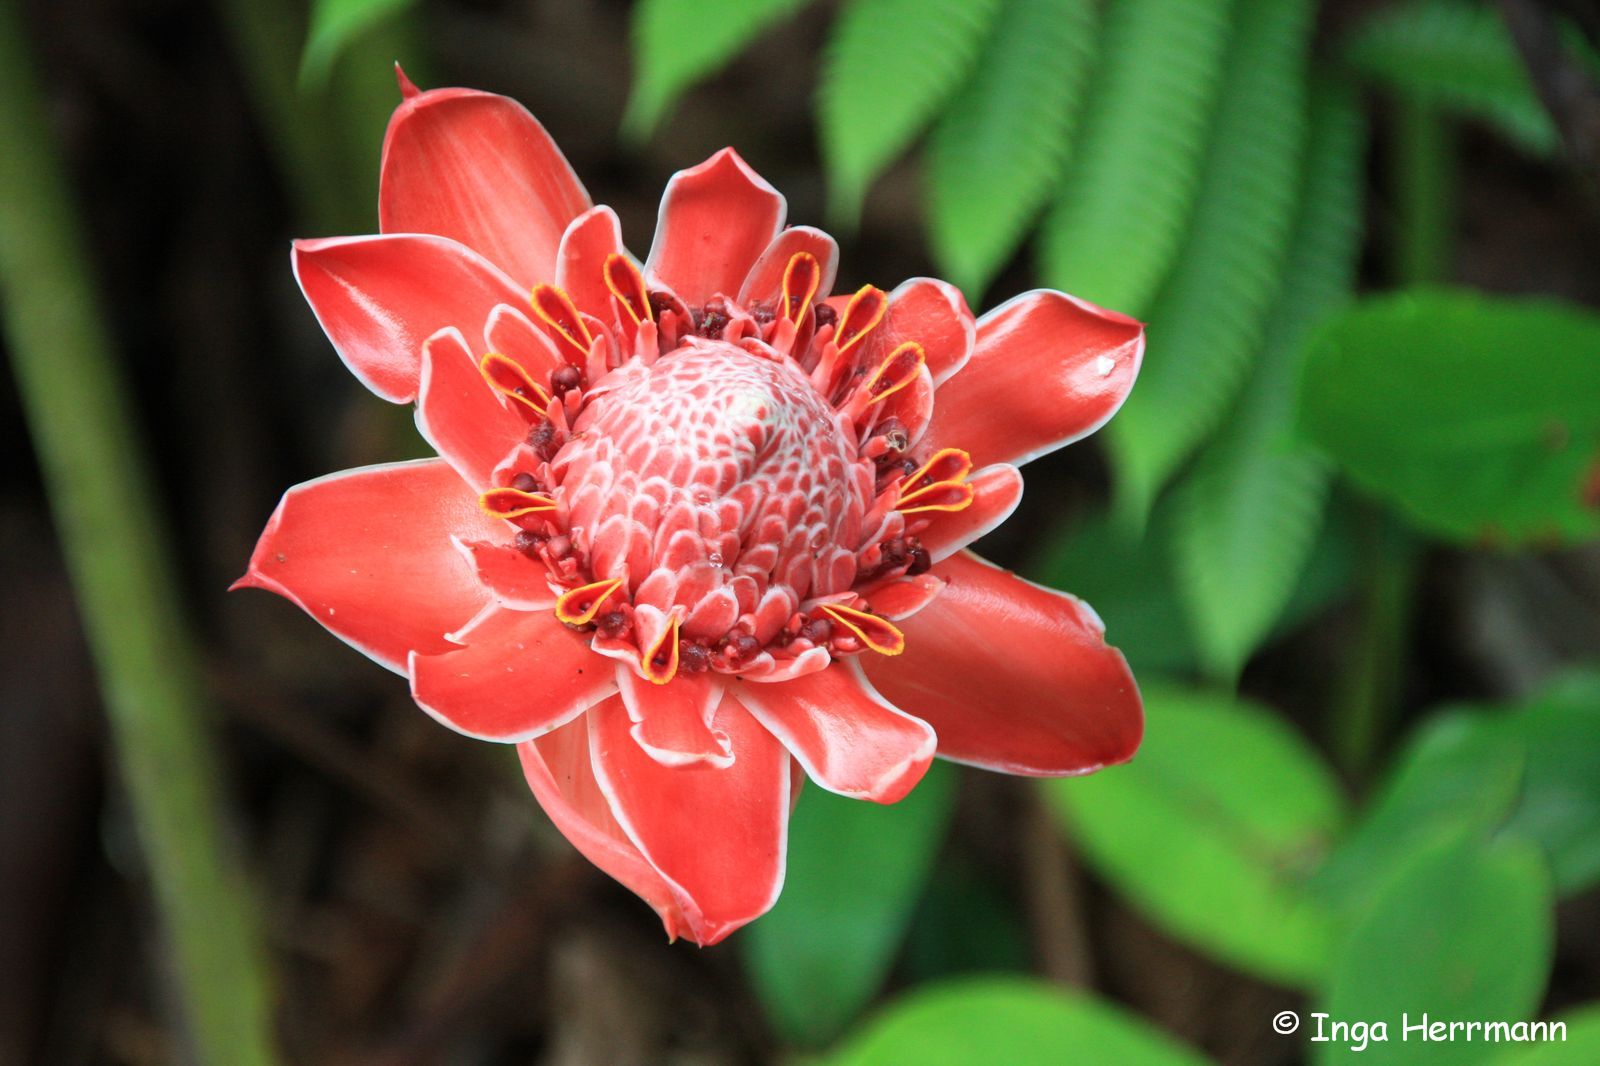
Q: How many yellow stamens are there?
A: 12